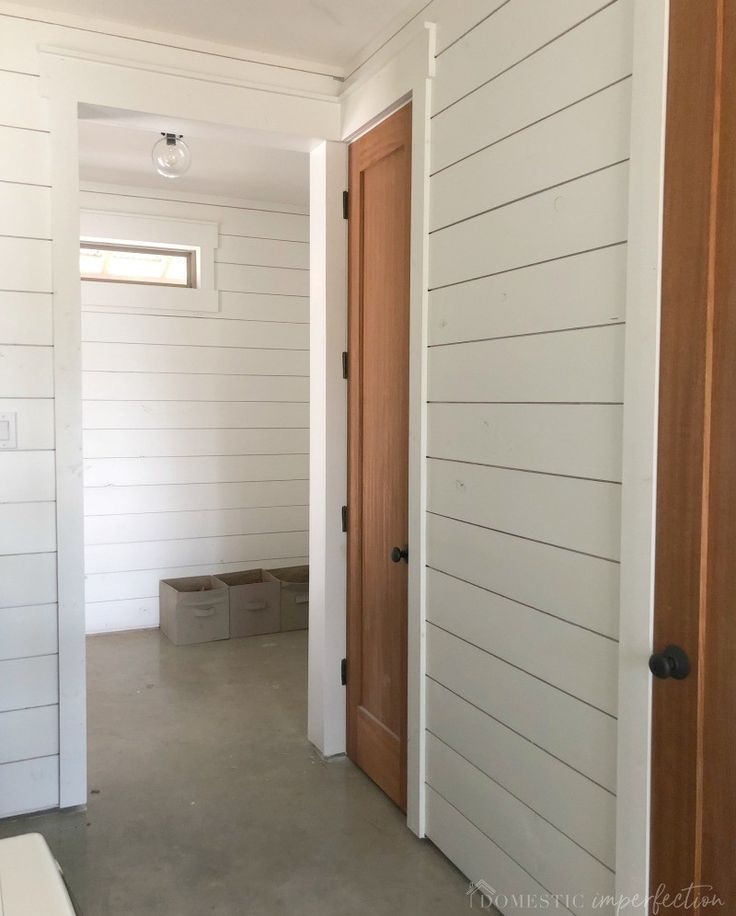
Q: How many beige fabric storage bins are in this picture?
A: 3